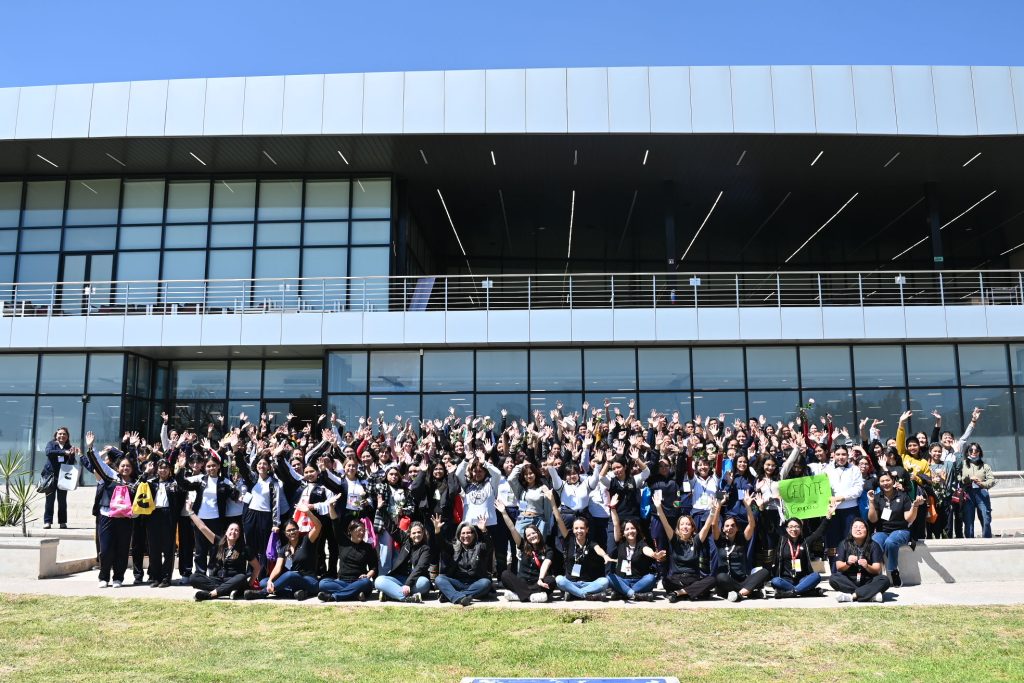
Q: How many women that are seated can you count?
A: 13